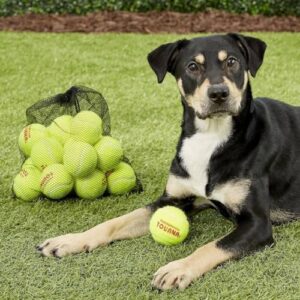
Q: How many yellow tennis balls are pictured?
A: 12